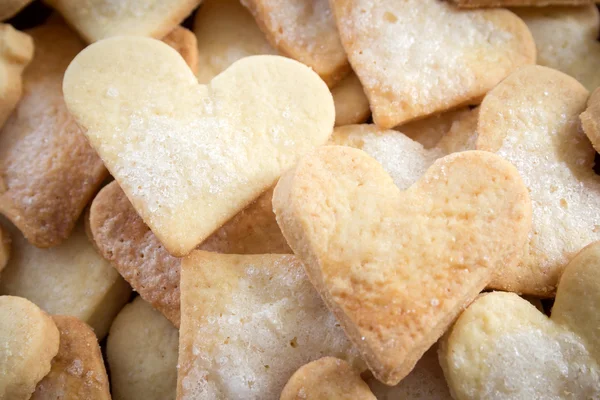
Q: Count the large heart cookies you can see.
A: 2